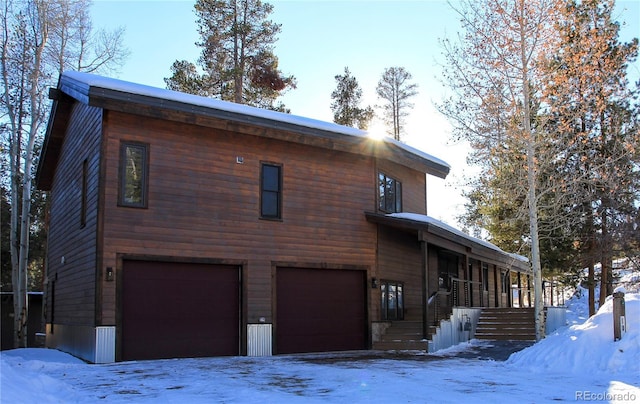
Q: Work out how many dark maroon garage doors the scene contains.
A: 2